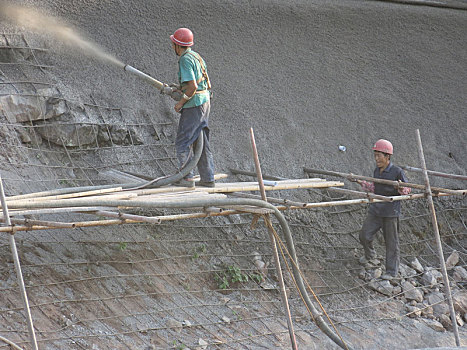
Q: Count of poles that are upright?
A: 3